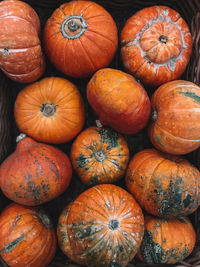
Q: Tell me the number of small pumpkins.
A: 12